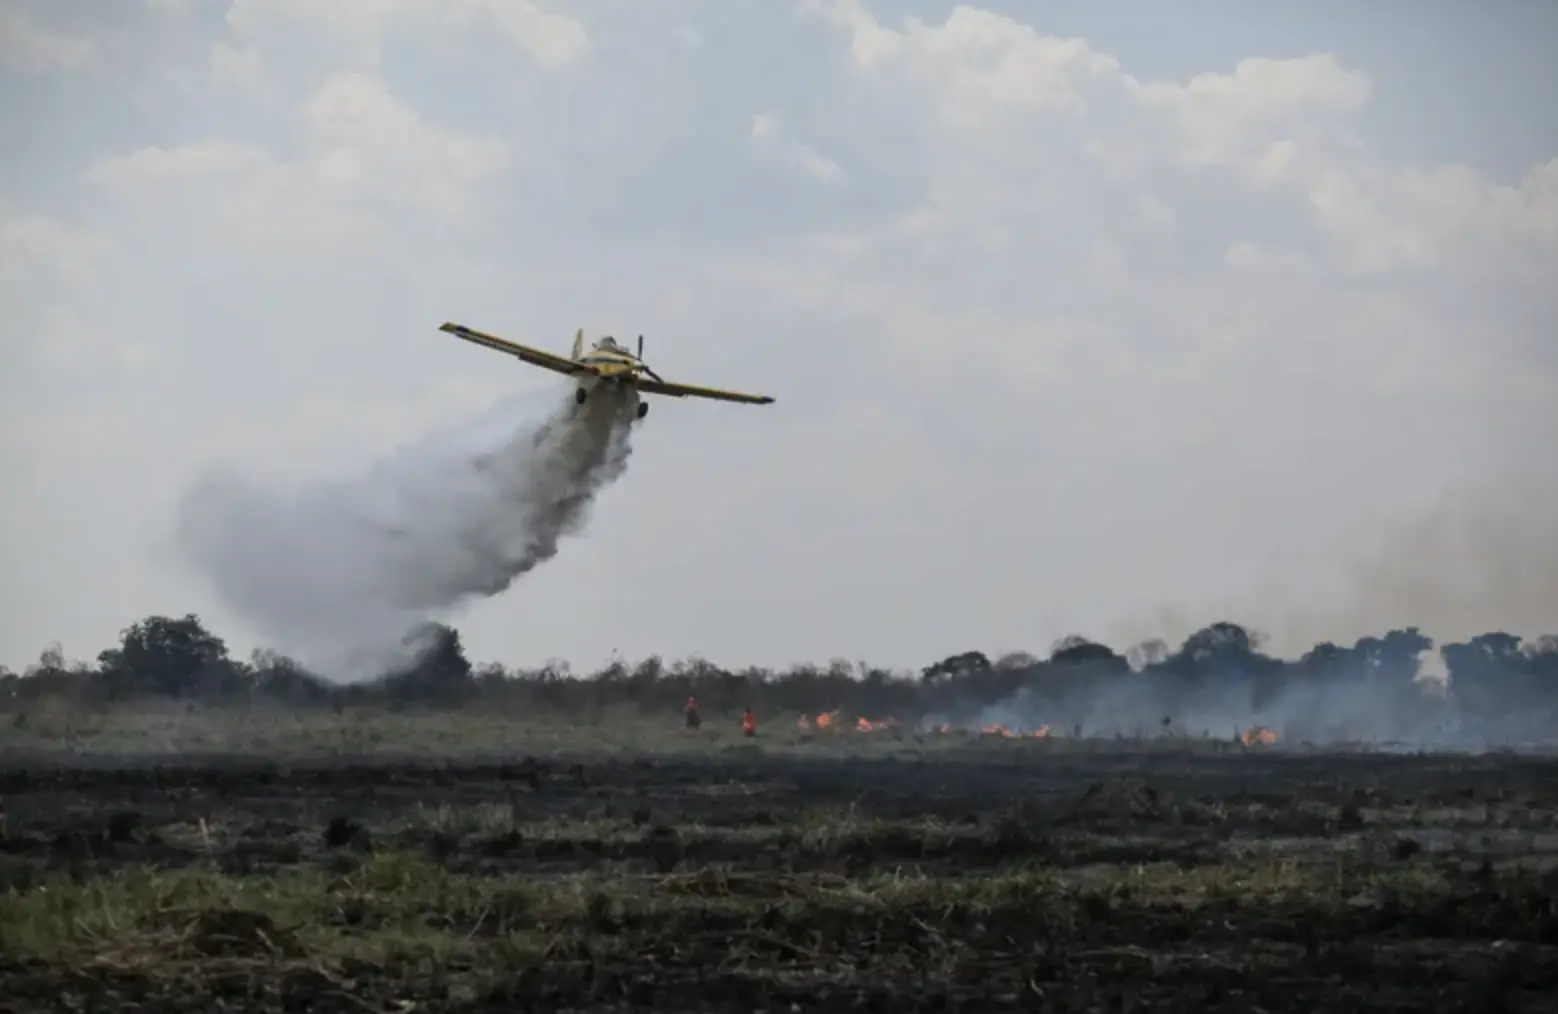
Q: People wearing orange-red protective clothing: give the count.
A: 2